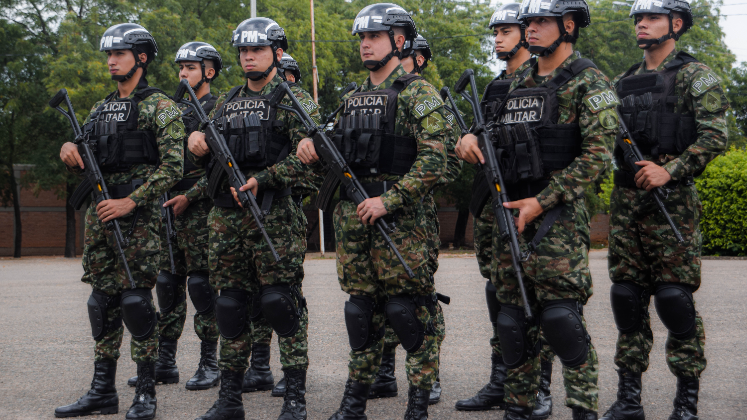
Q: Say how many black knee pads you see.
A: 14